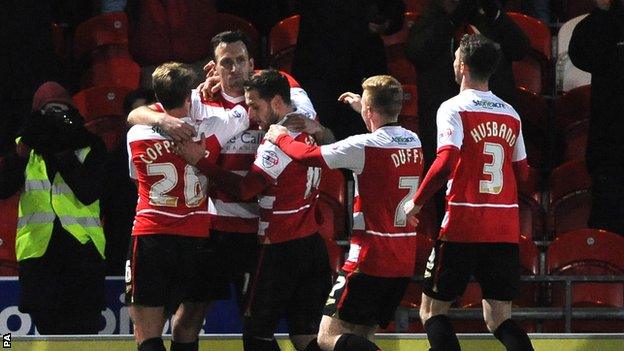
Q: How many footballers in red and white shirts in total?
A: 5